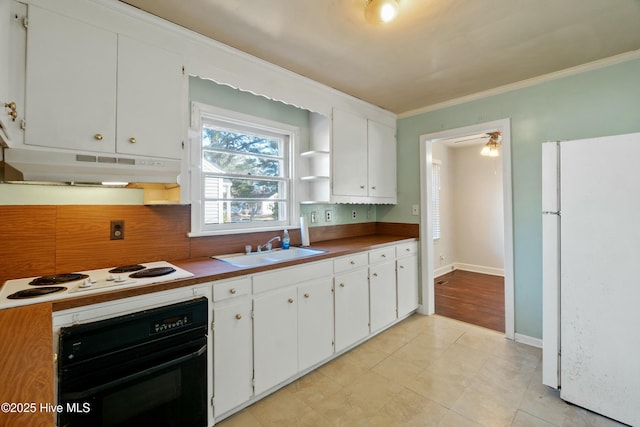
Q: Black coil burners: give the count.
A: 4